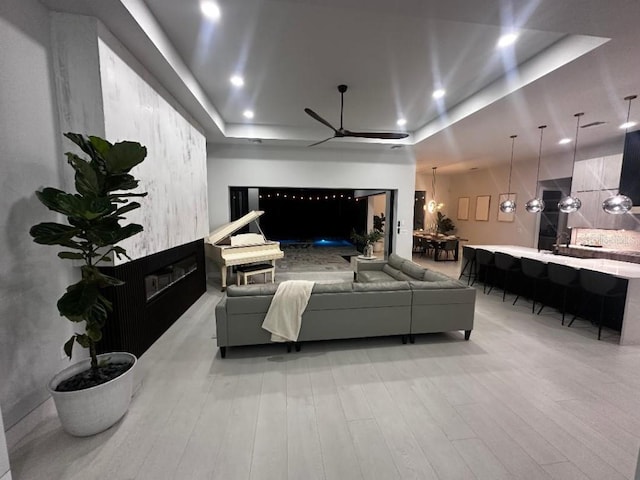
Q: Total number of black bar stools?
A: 6